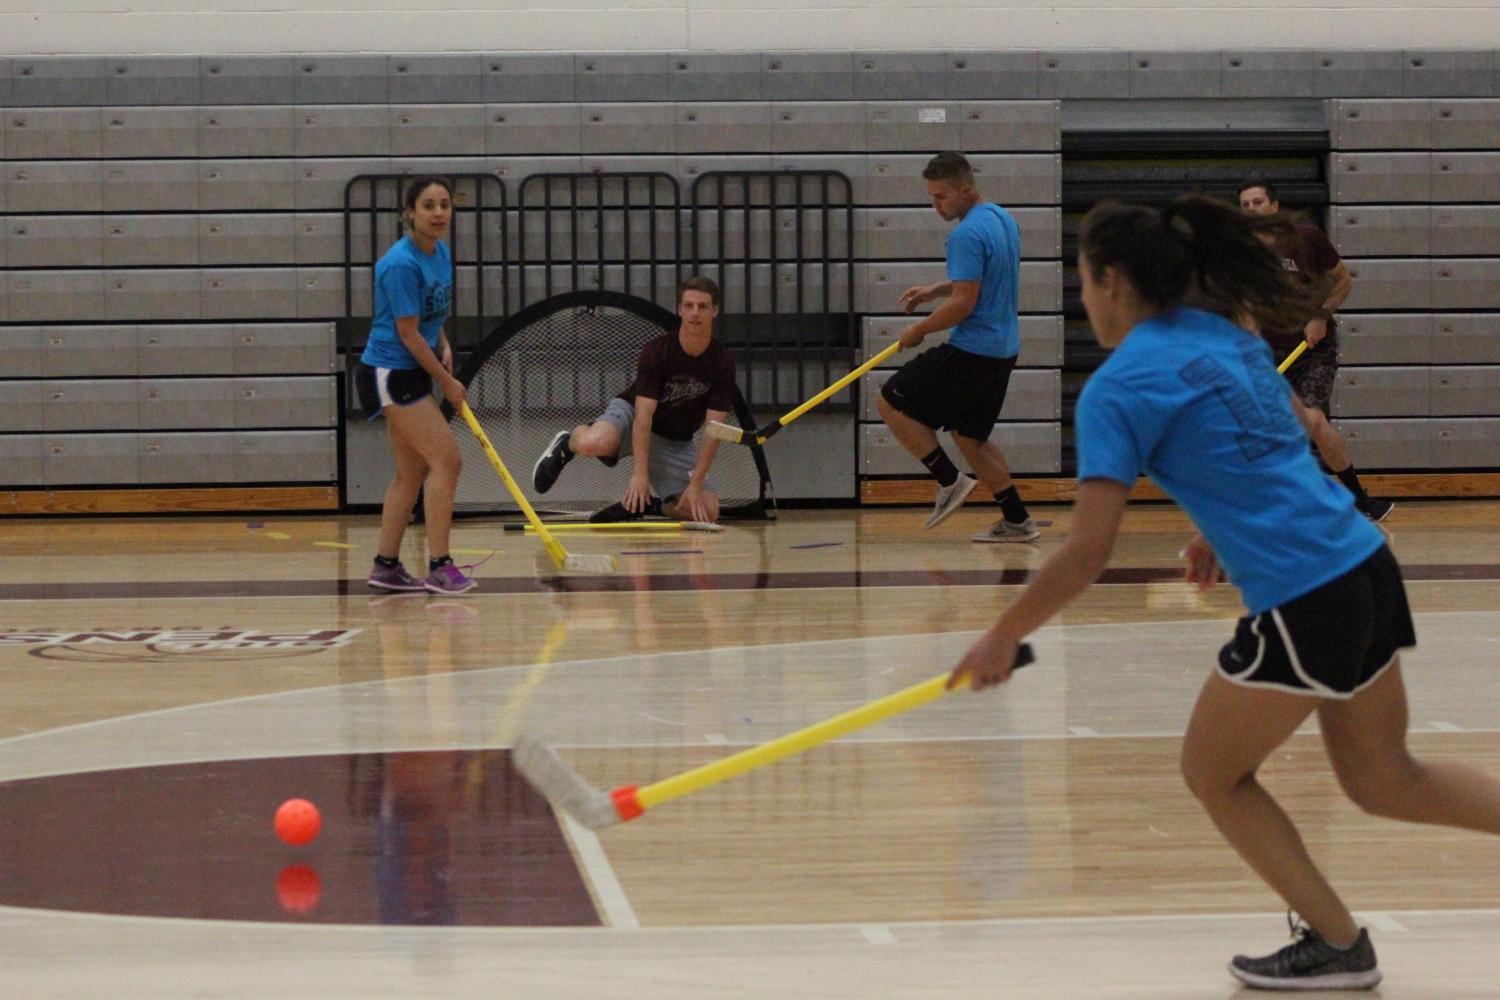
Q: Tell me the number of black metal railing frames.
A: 3